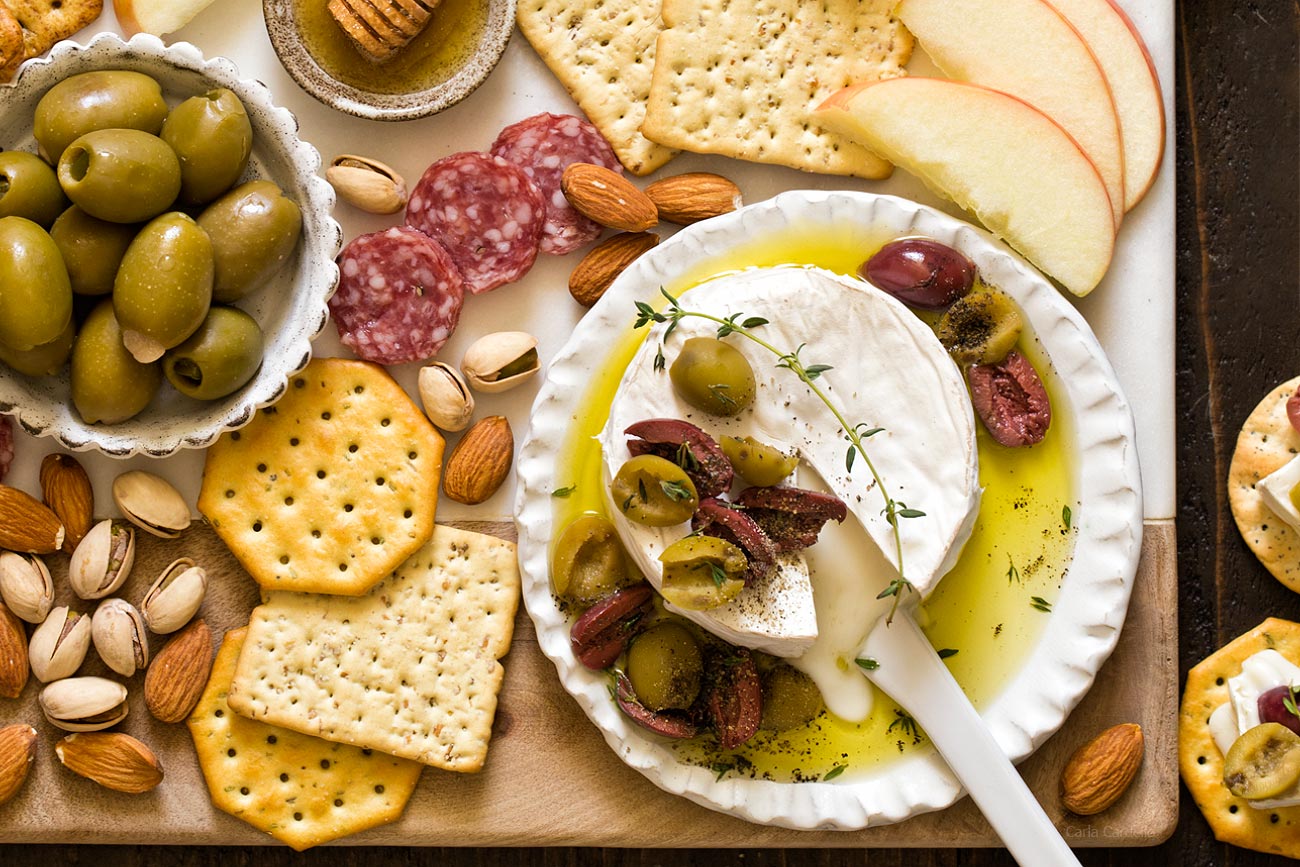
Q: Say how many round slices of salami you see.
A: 3